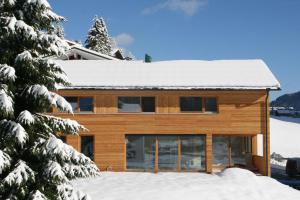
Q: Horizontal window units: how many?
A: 3